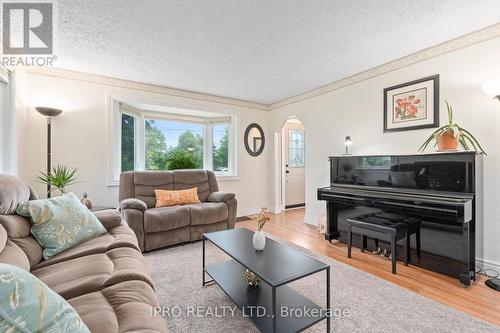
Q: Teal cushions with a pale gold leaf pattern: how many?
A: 2